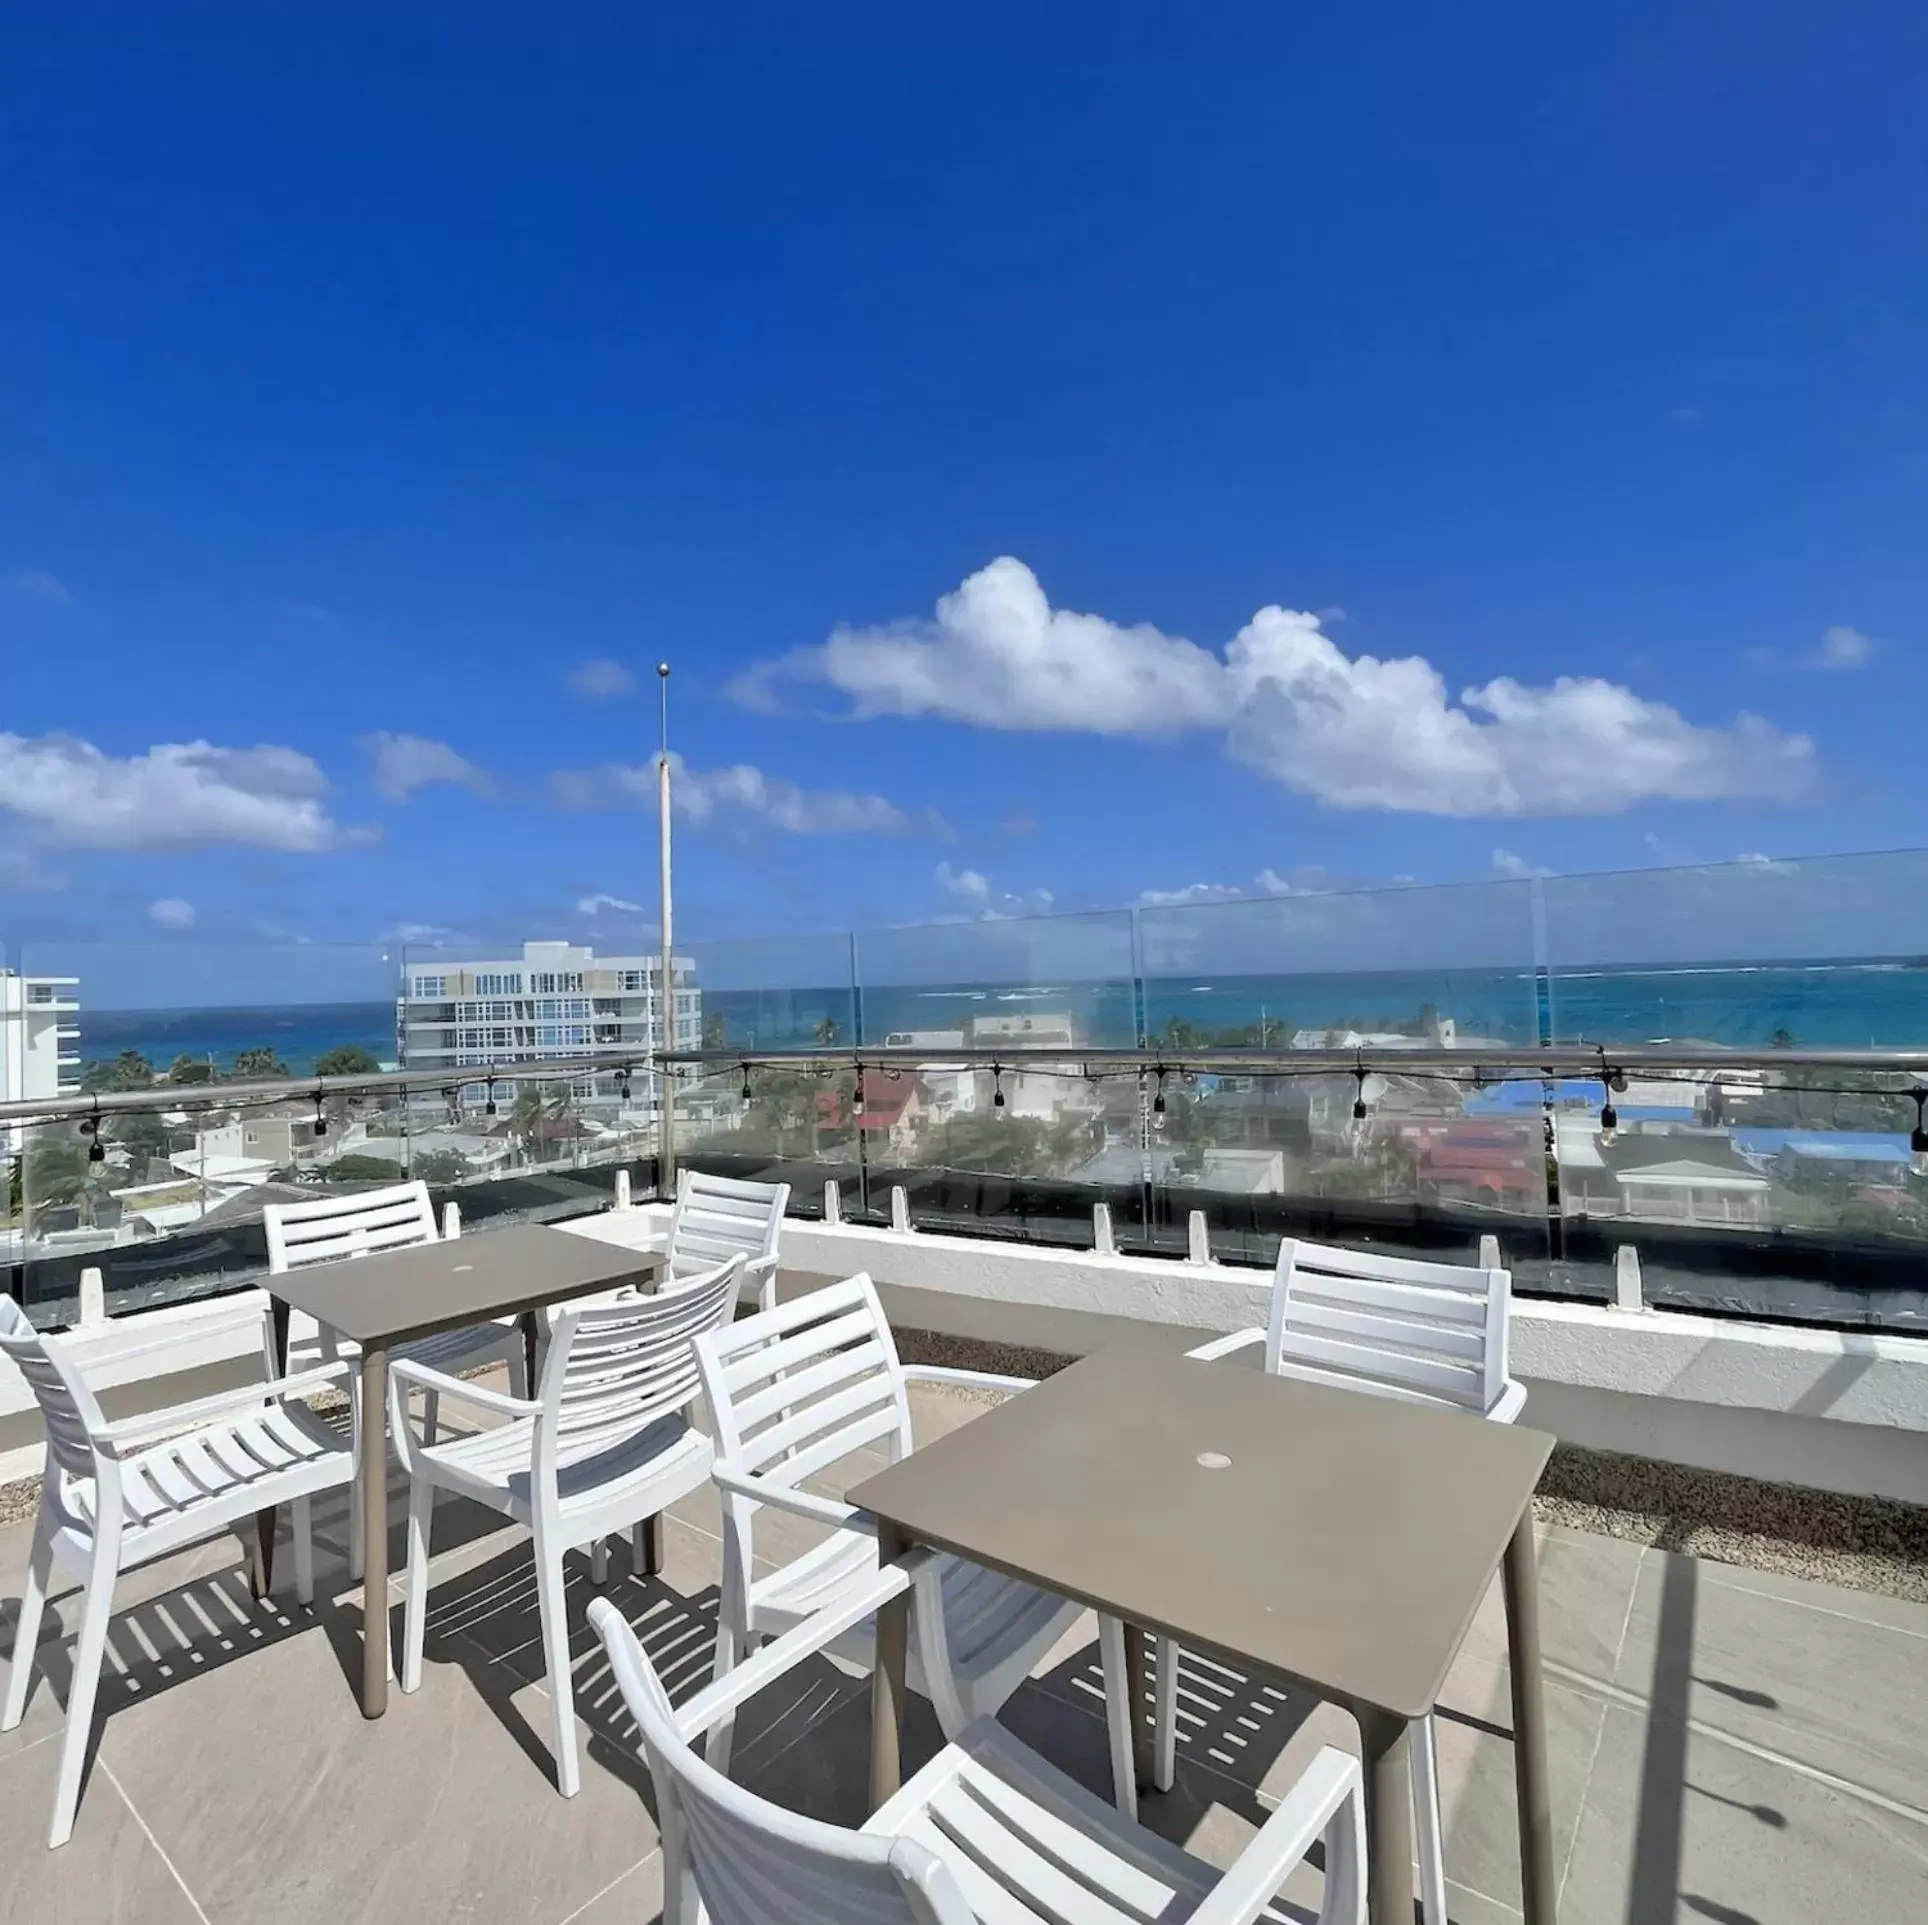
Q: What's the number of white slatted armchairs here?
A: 7